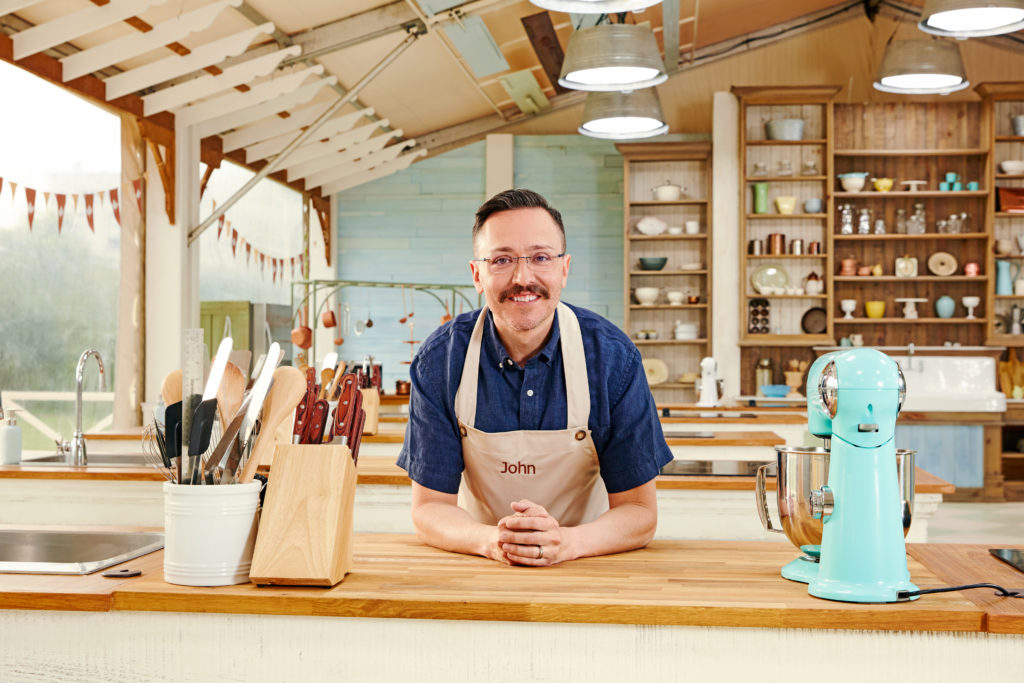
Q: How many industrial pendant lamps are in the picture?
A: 5